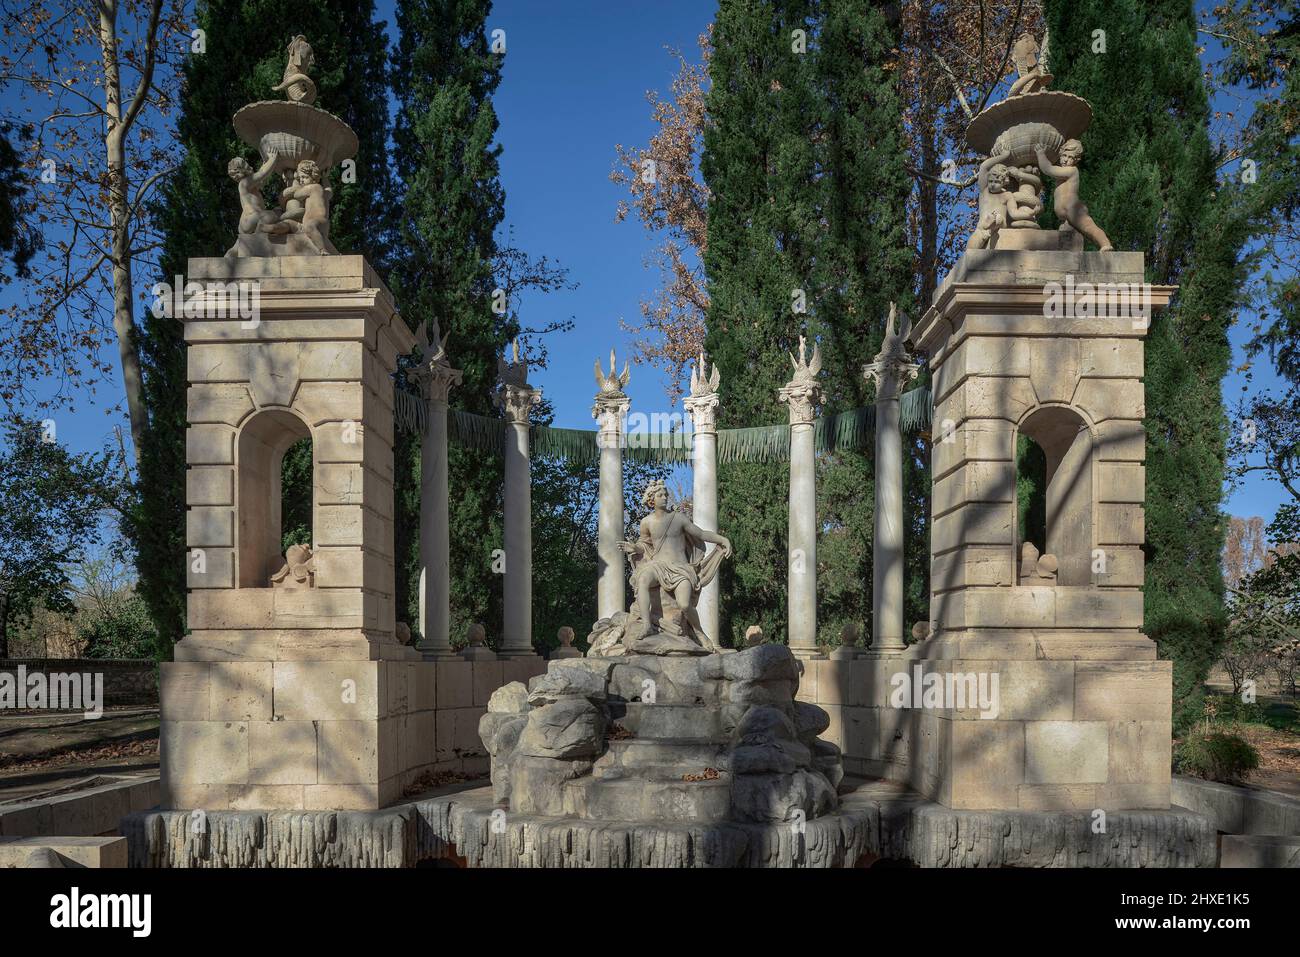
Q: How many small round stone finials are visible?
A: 6